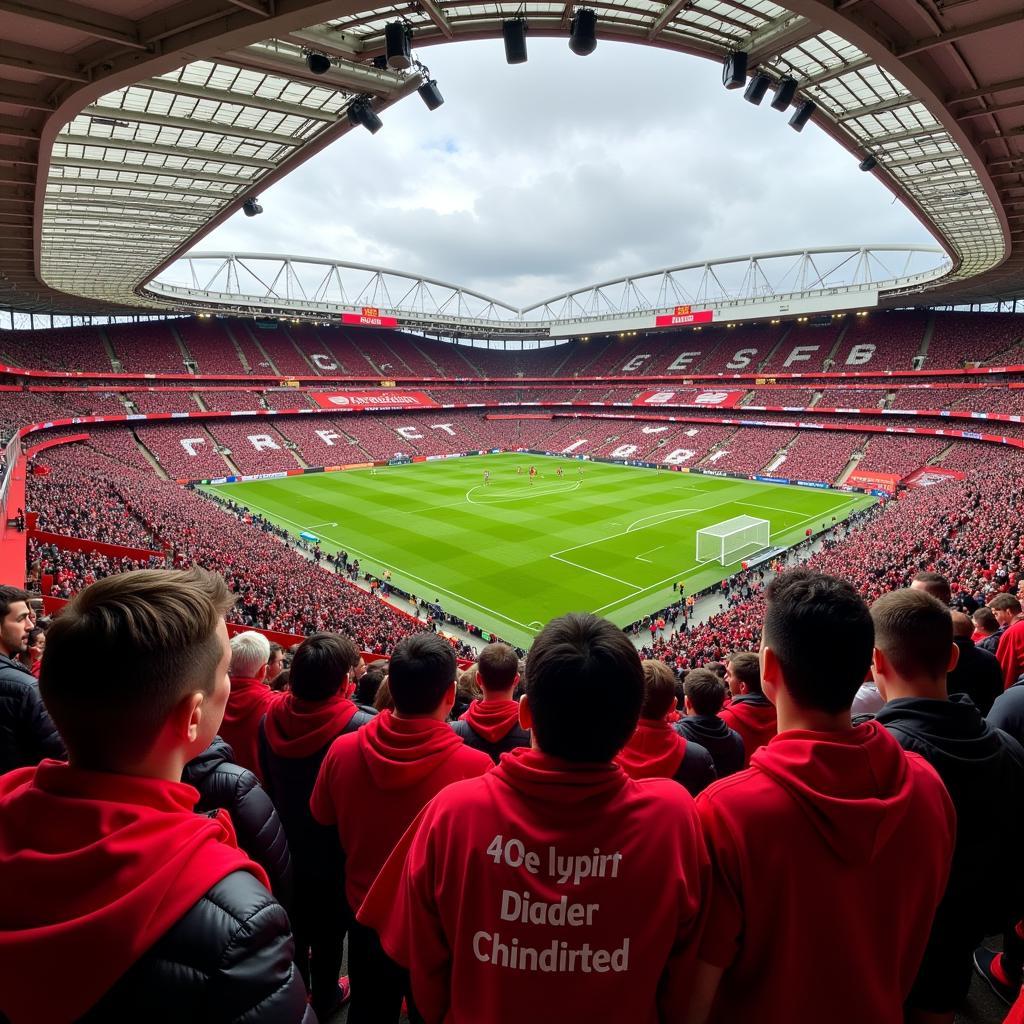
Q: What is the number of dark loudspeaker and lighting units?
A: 12